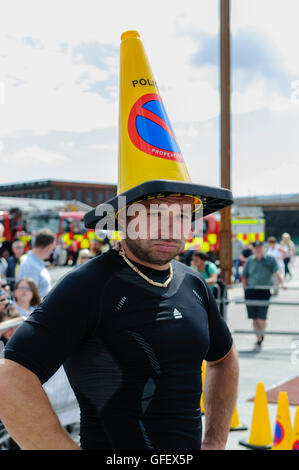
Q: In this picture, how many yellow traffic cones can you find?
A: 6